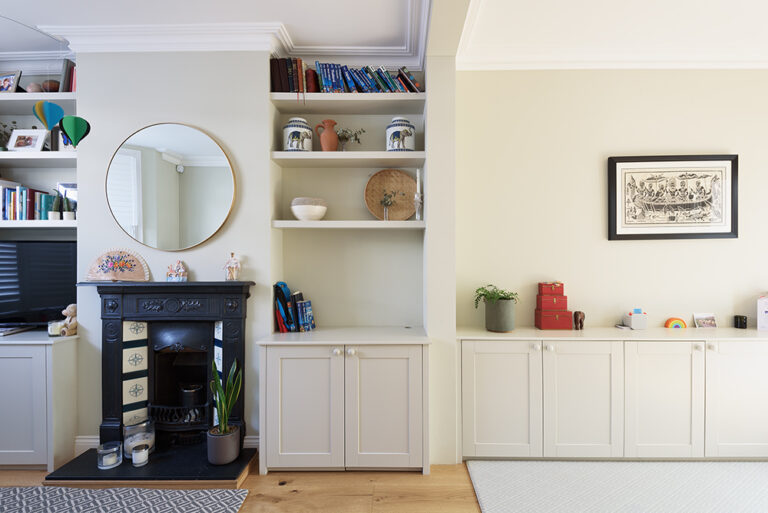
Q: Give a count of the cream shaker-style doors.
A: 7